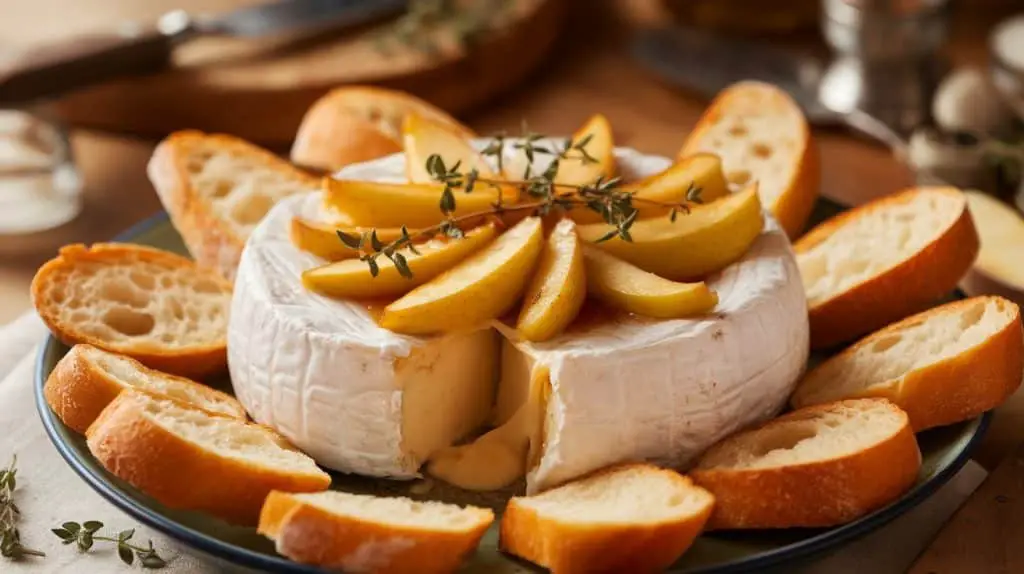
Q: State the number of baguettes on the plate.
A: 11